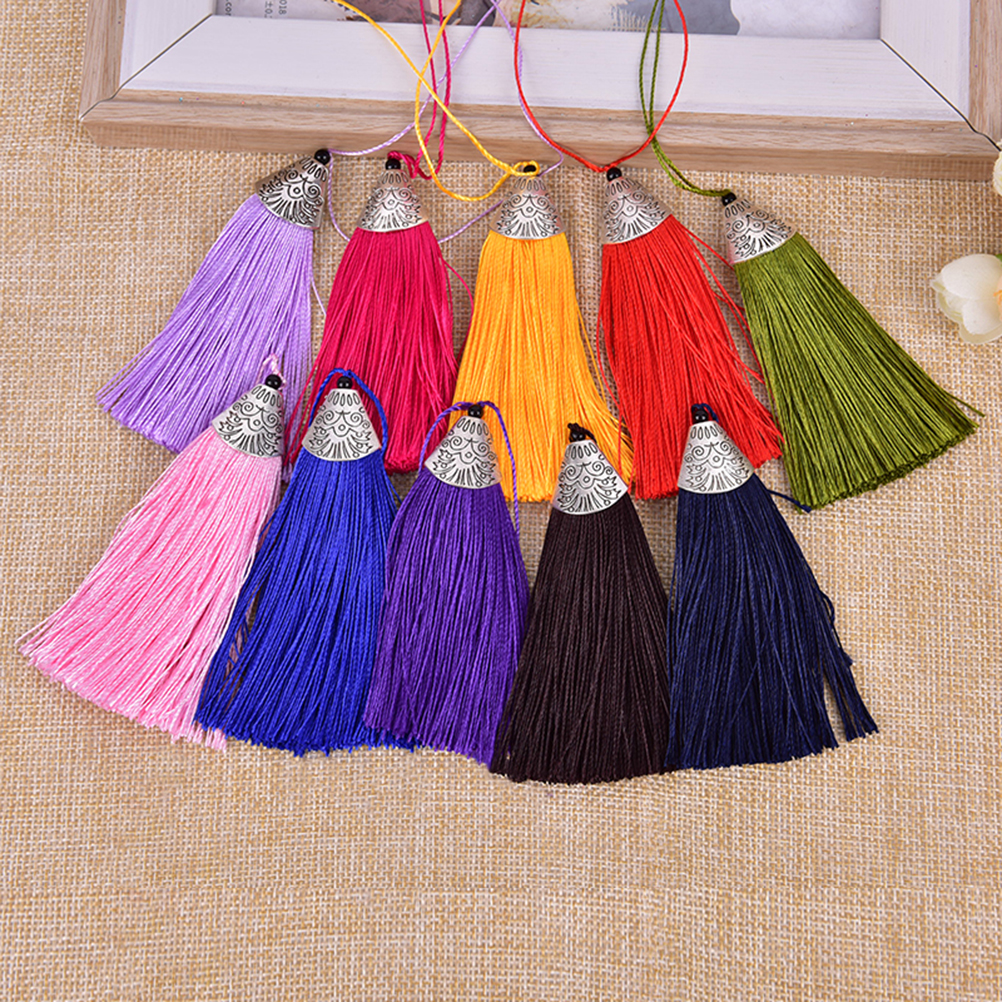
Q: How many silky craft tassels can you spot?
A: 10